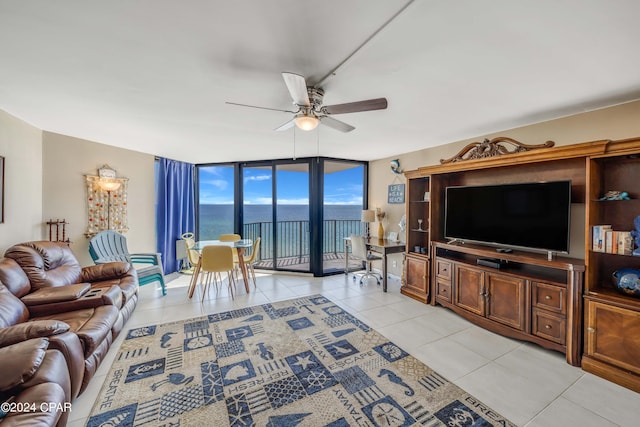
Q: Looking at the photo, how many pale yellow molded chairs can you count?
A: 4